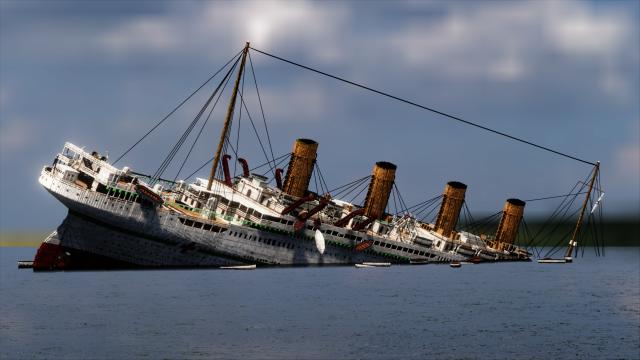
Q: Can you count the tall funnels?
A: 4